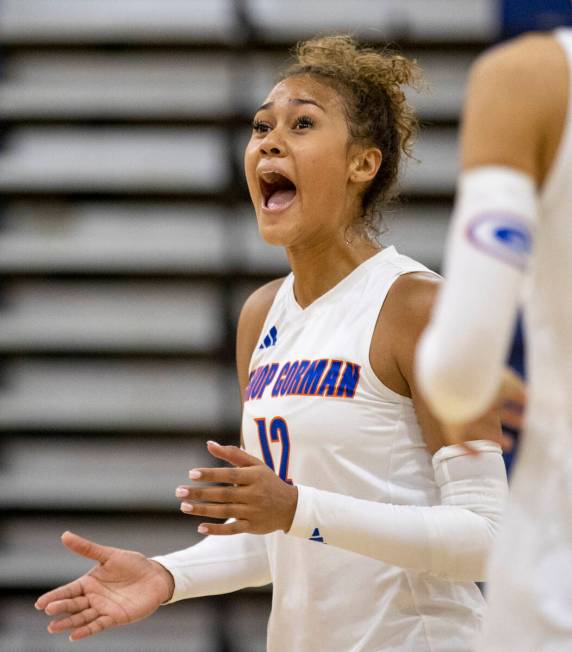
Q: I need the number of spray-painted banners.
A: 0